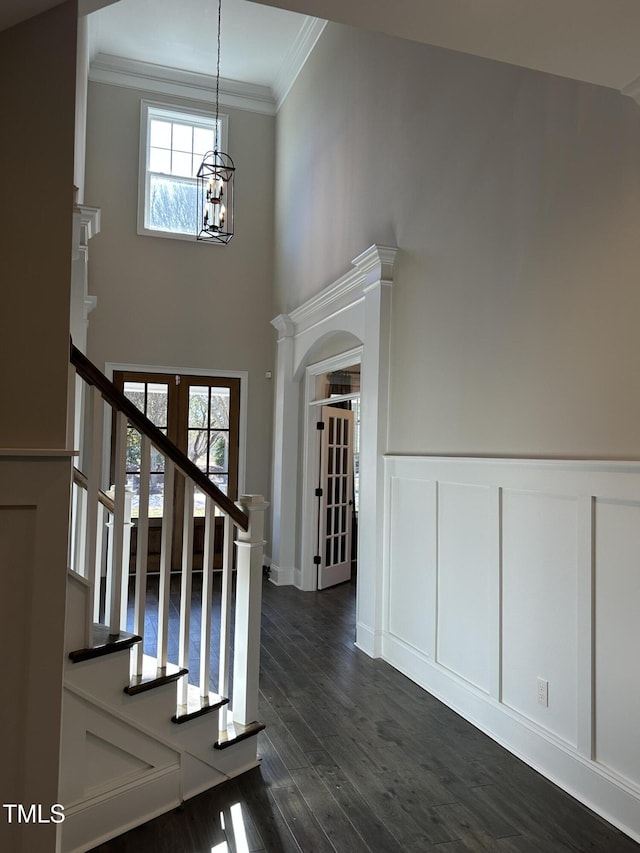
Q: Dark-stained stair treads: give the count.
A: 4